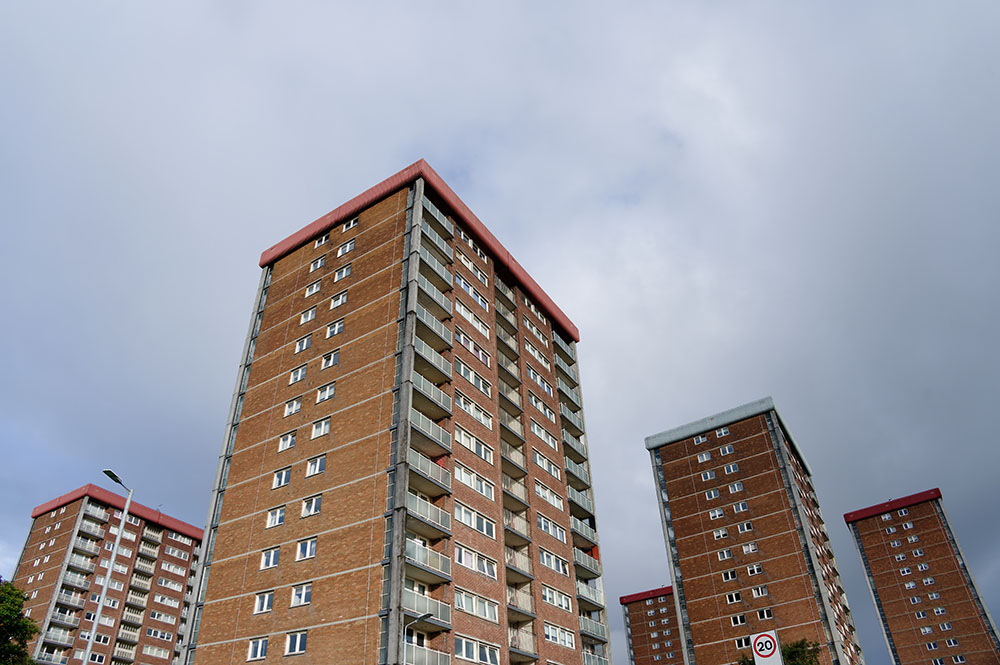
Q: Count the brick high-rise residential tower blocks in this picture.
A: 5